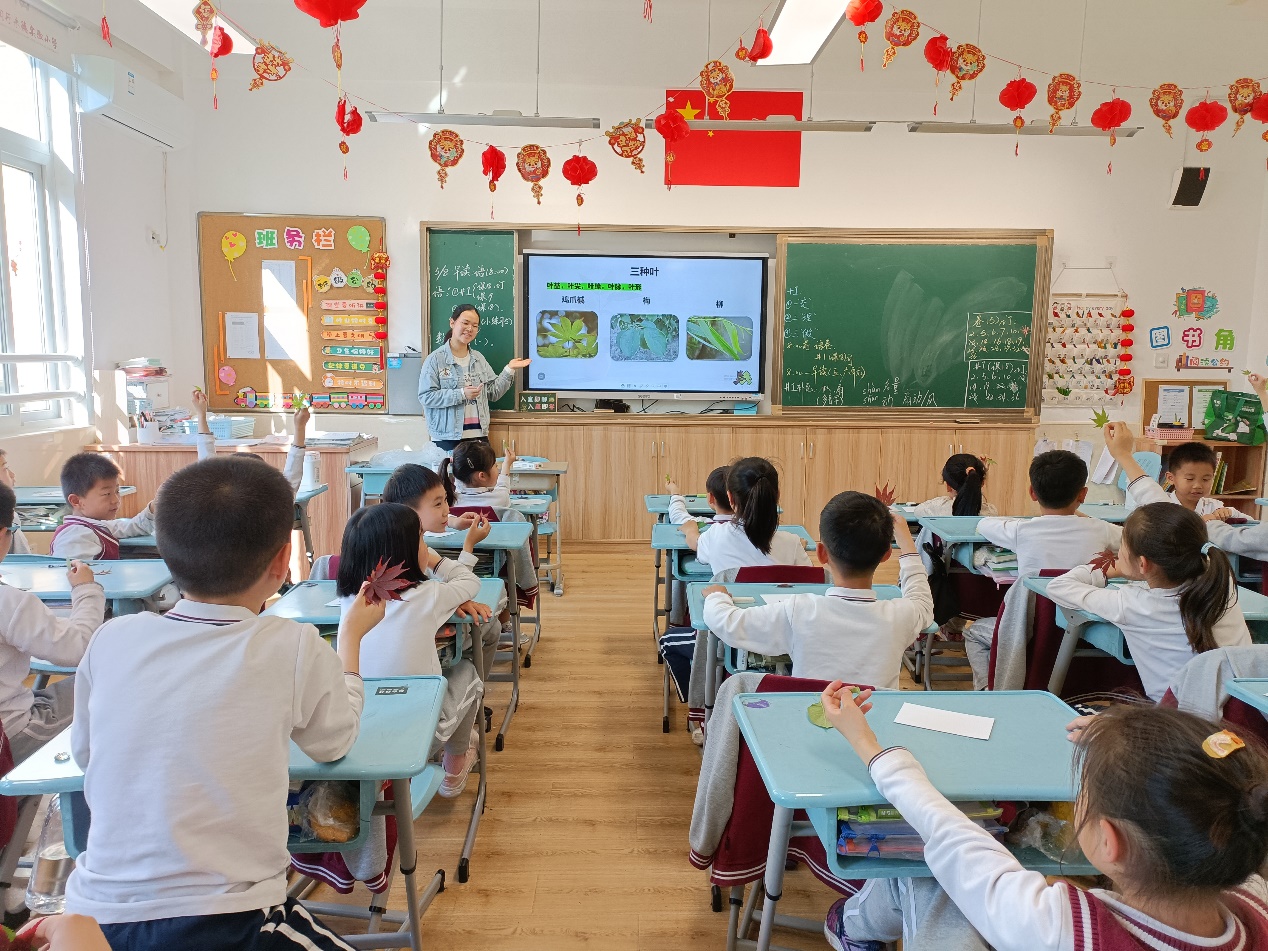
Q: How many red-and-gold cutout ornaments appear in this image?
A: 11